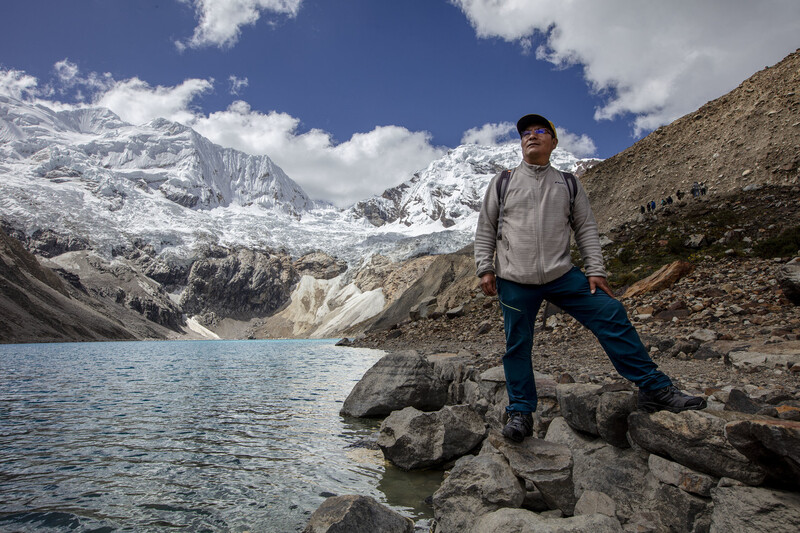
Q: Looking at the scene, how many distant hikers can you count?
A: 8